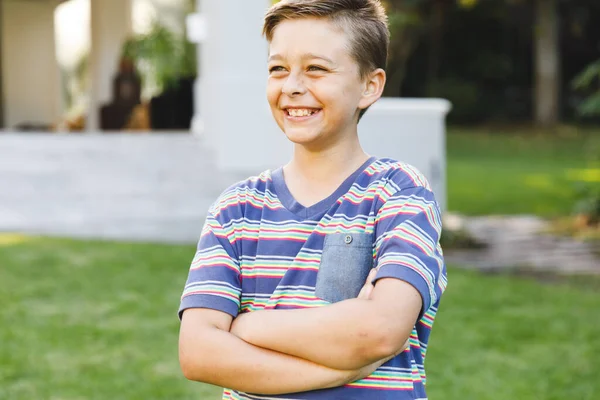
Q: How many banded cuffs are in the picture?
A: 2